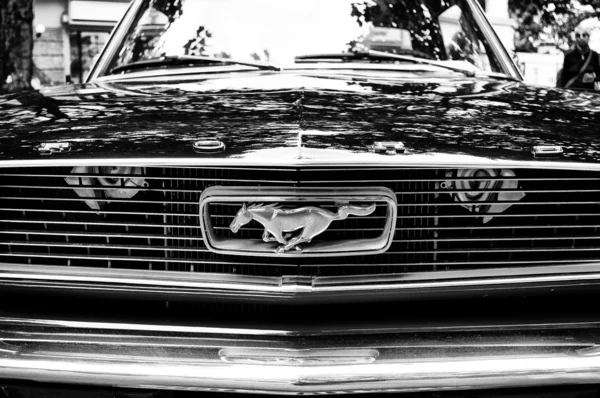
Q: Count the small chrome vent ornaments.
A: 4